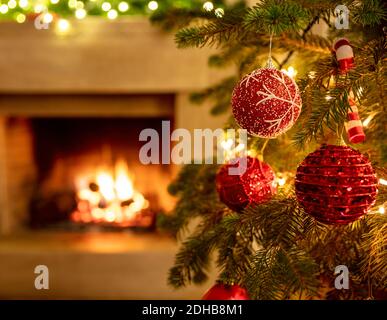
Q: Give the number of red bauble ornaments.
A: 4